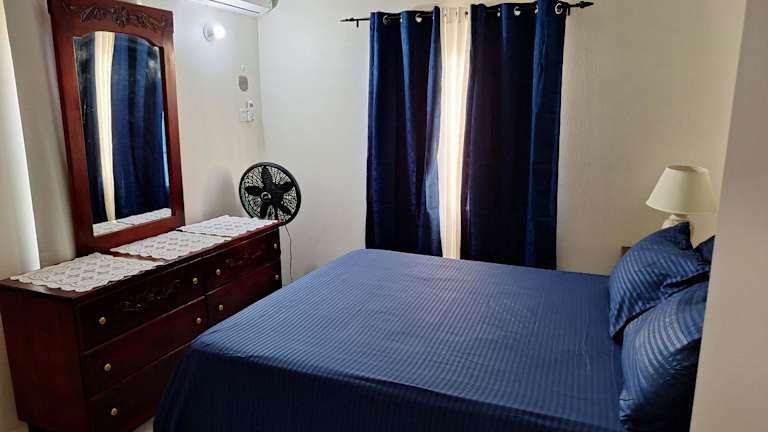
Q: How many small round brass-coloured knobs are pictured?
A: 9